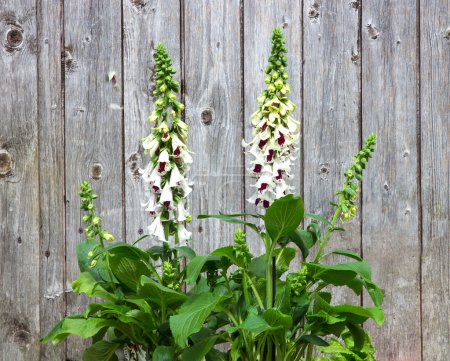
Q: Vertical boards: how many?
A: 9